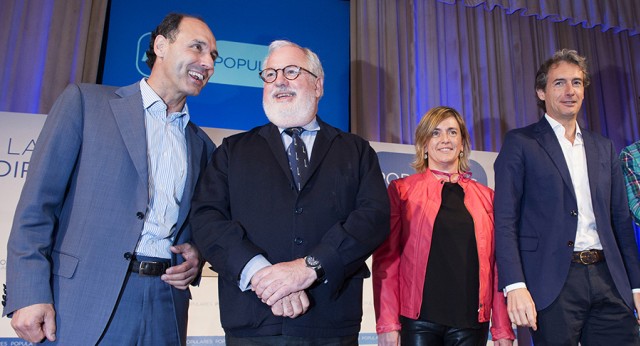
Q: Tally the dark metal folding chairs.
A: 0